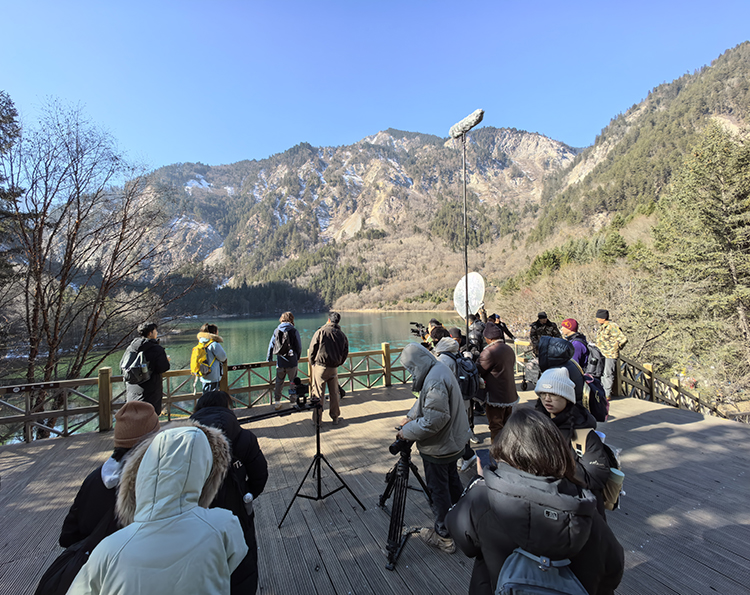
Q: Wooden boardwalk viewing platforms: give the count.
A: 1